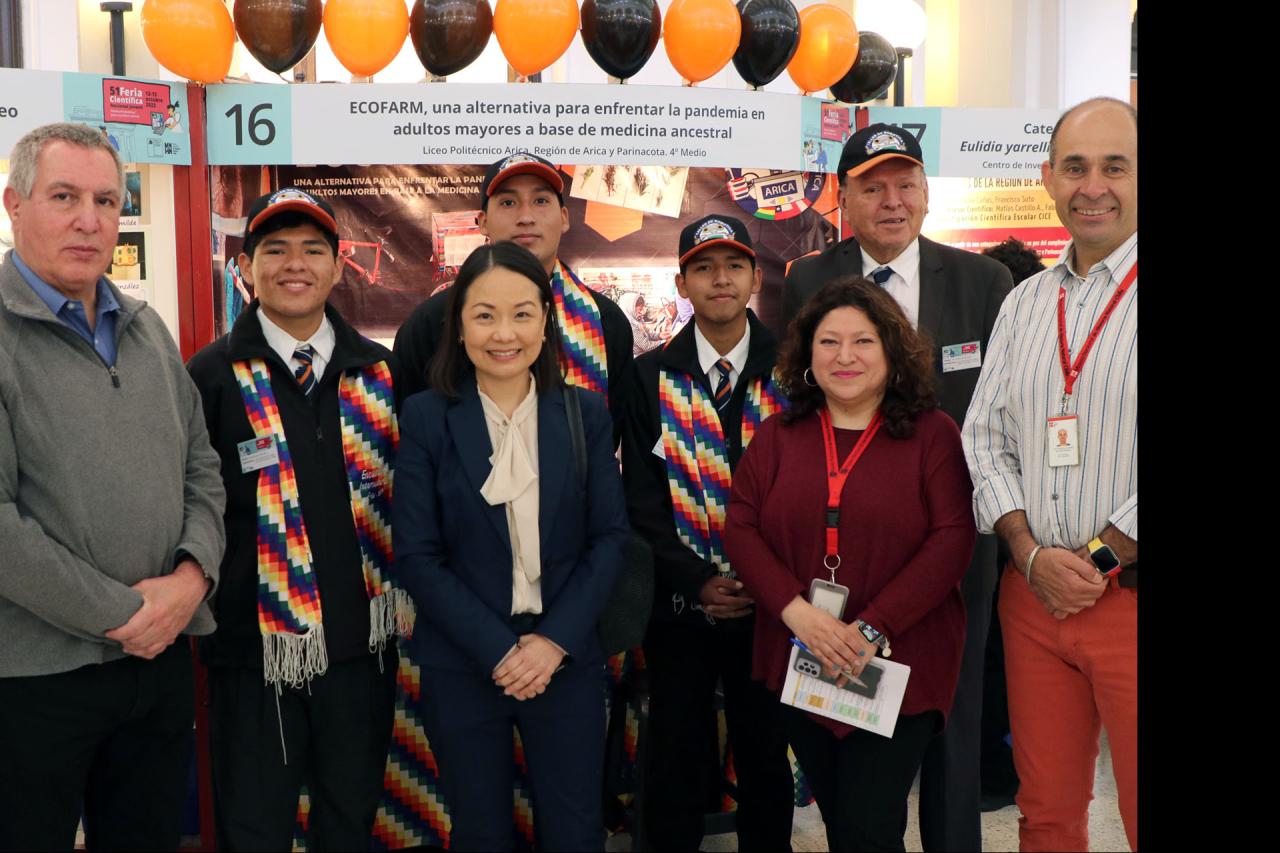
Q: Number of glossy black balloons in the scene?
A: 5